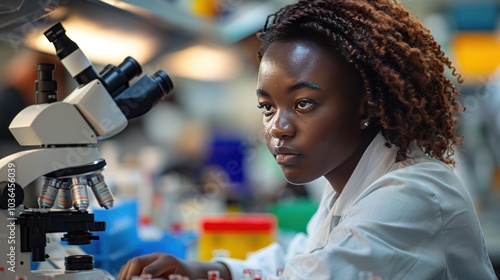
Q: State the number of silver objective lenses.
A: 4